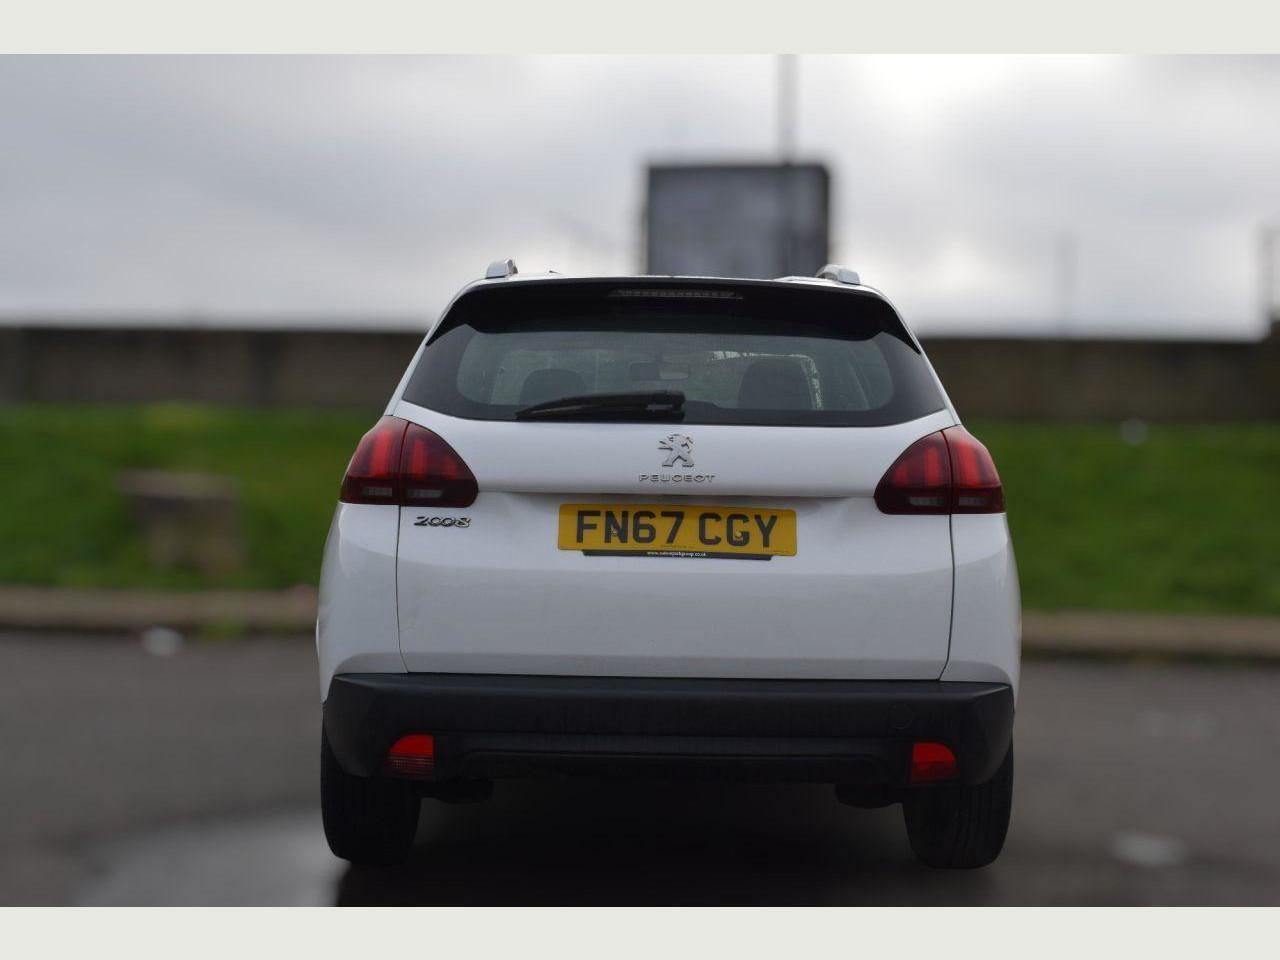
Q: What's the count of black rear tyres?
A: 2